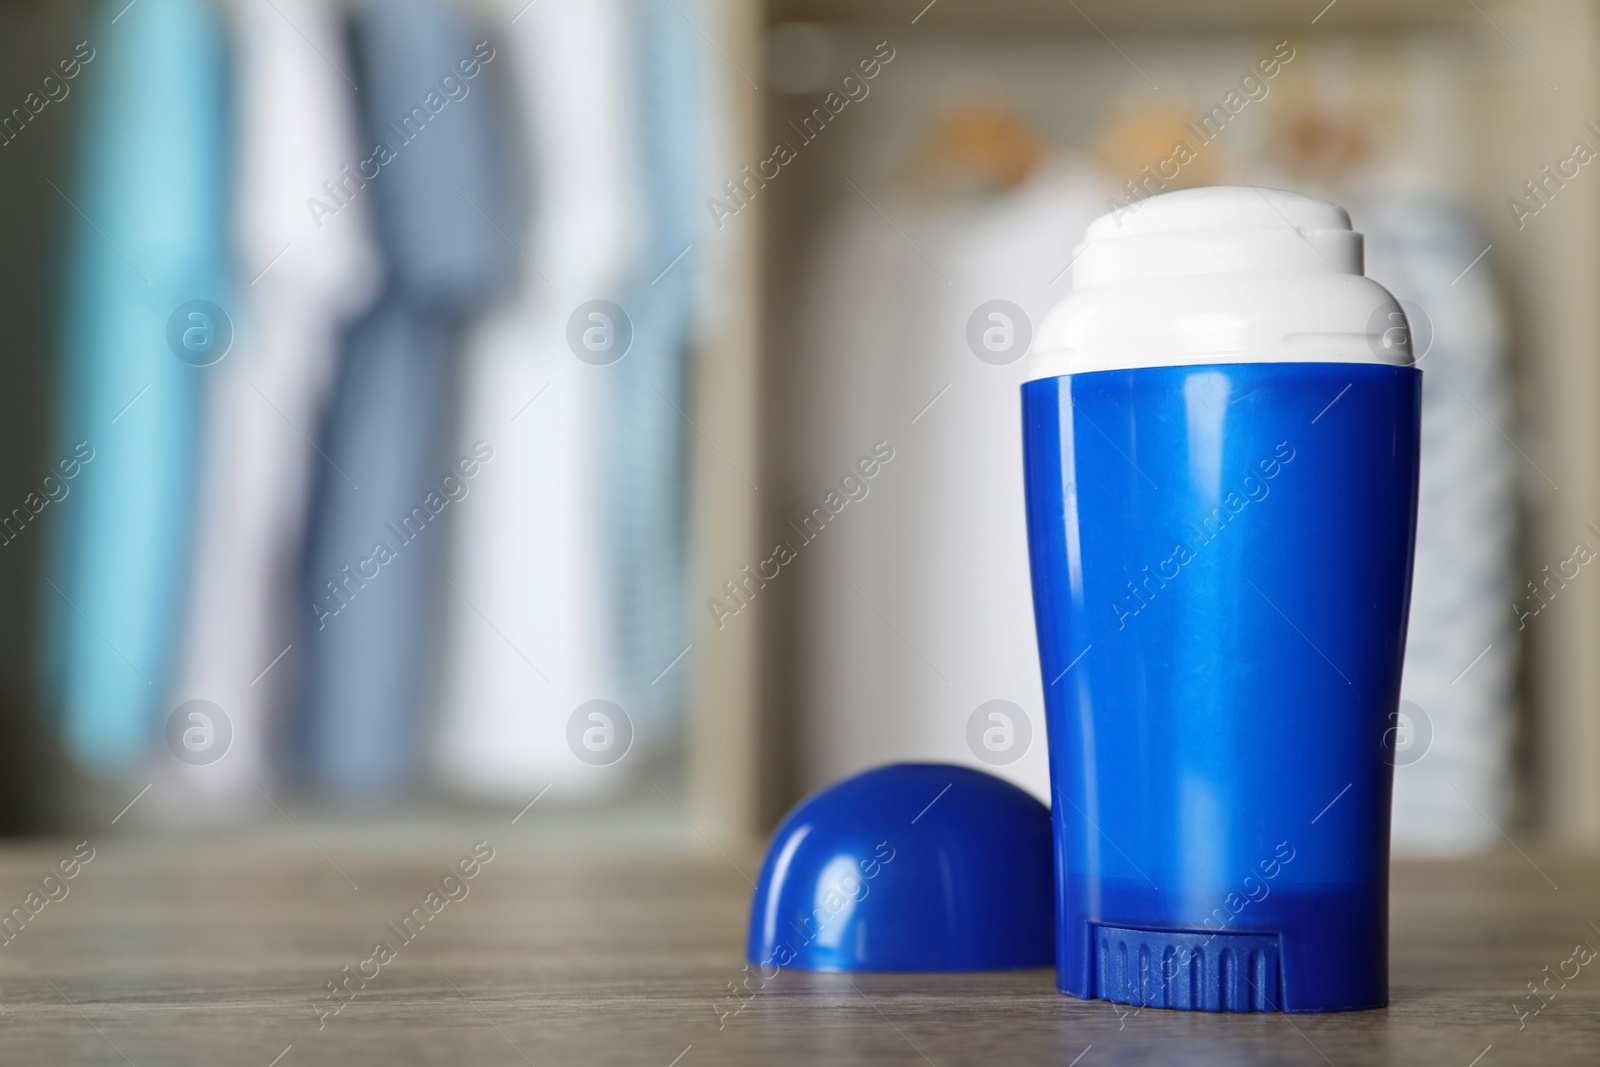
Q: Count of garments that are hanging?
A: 8